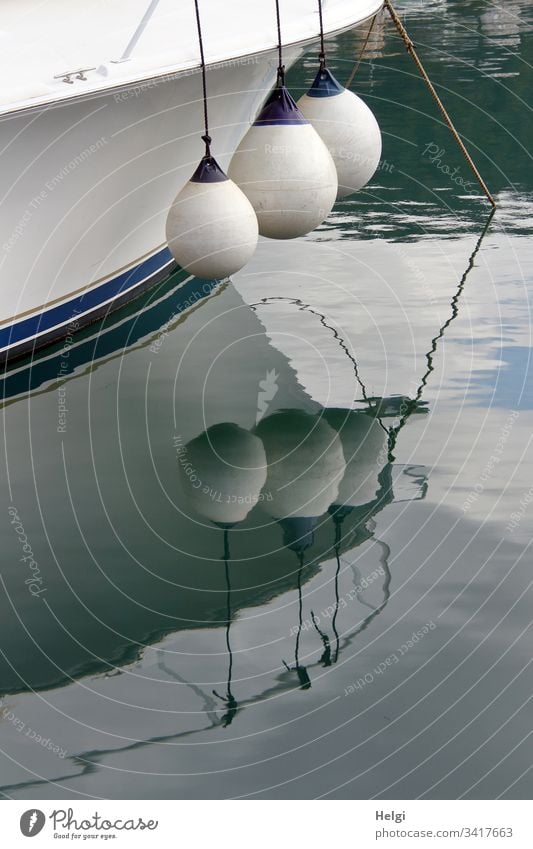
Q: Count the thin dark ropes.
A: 3